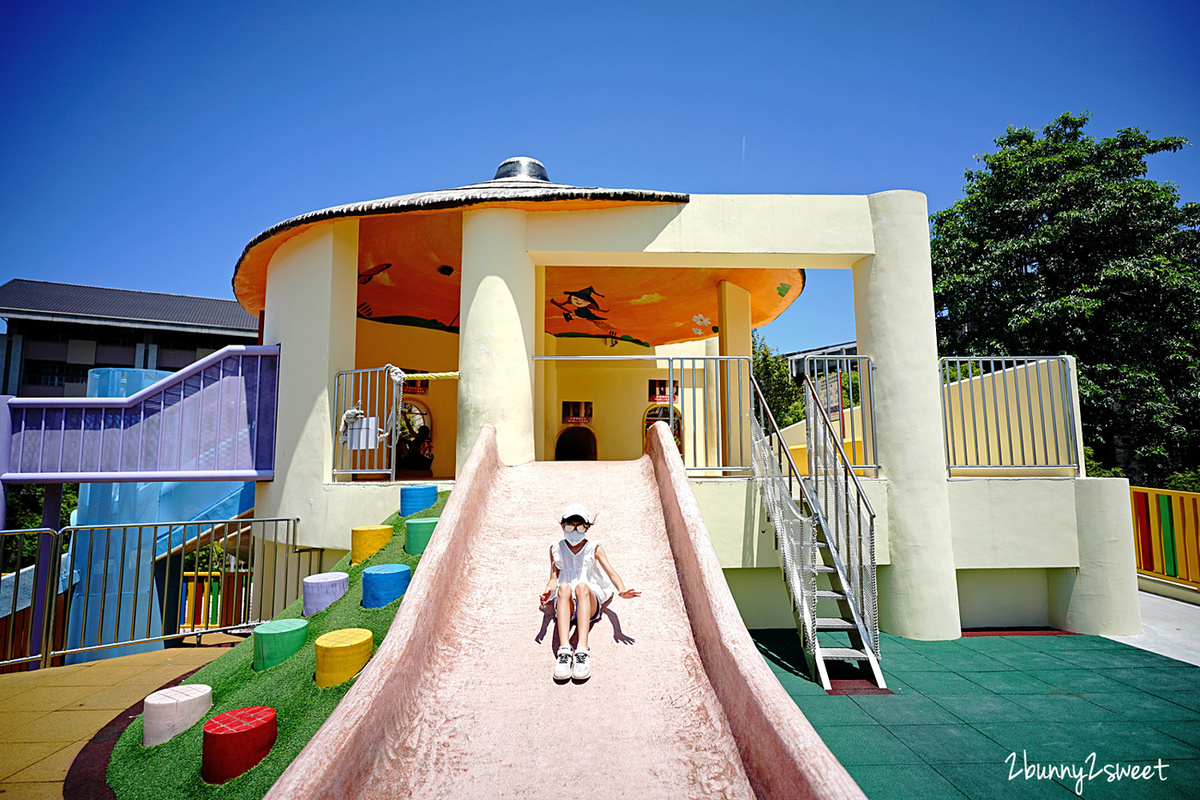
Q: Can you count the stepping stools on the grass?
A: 9